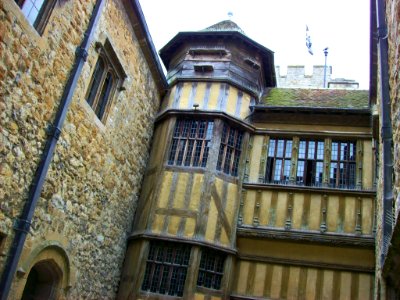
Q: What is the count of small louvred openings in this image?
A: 3